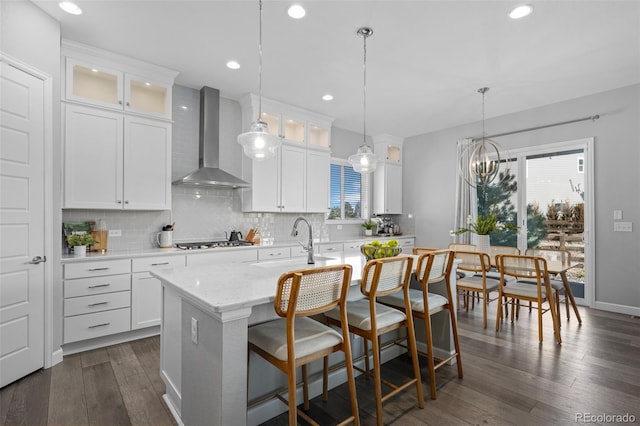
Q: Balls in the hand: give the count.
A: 0